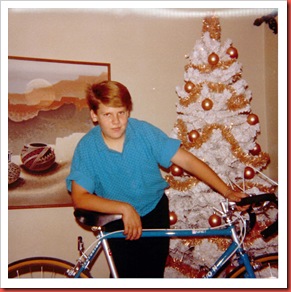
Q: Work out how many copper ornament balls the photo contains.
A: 11